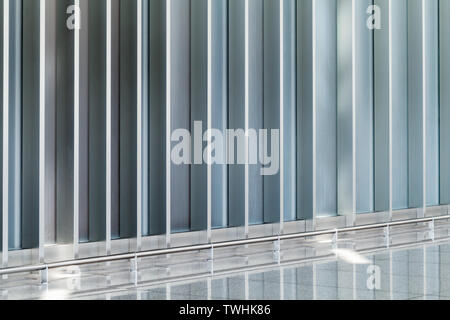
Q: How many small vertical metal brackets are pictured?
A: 7